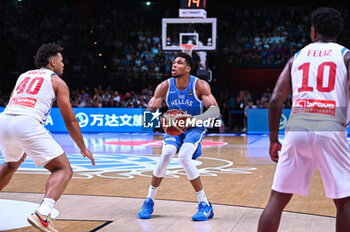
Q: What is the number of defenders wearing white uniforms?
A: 2